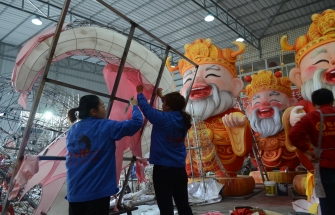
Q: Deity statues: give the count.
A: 3